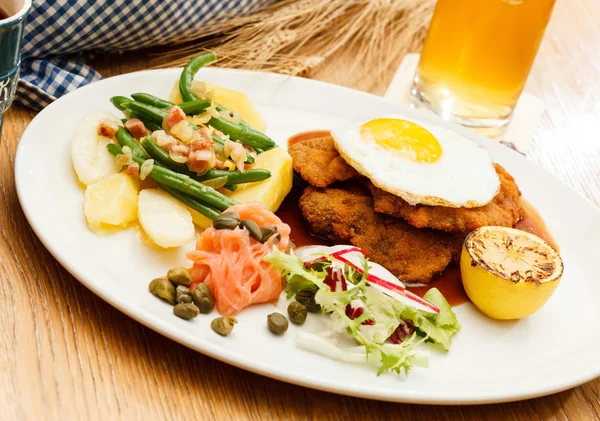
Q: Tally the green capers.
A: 12